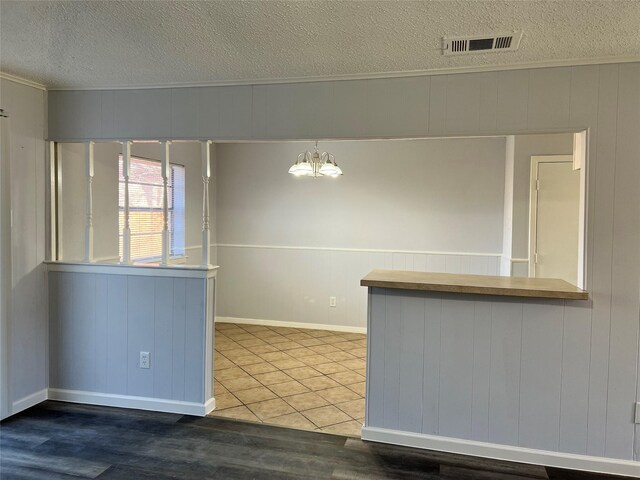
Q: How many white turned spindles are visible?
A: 4